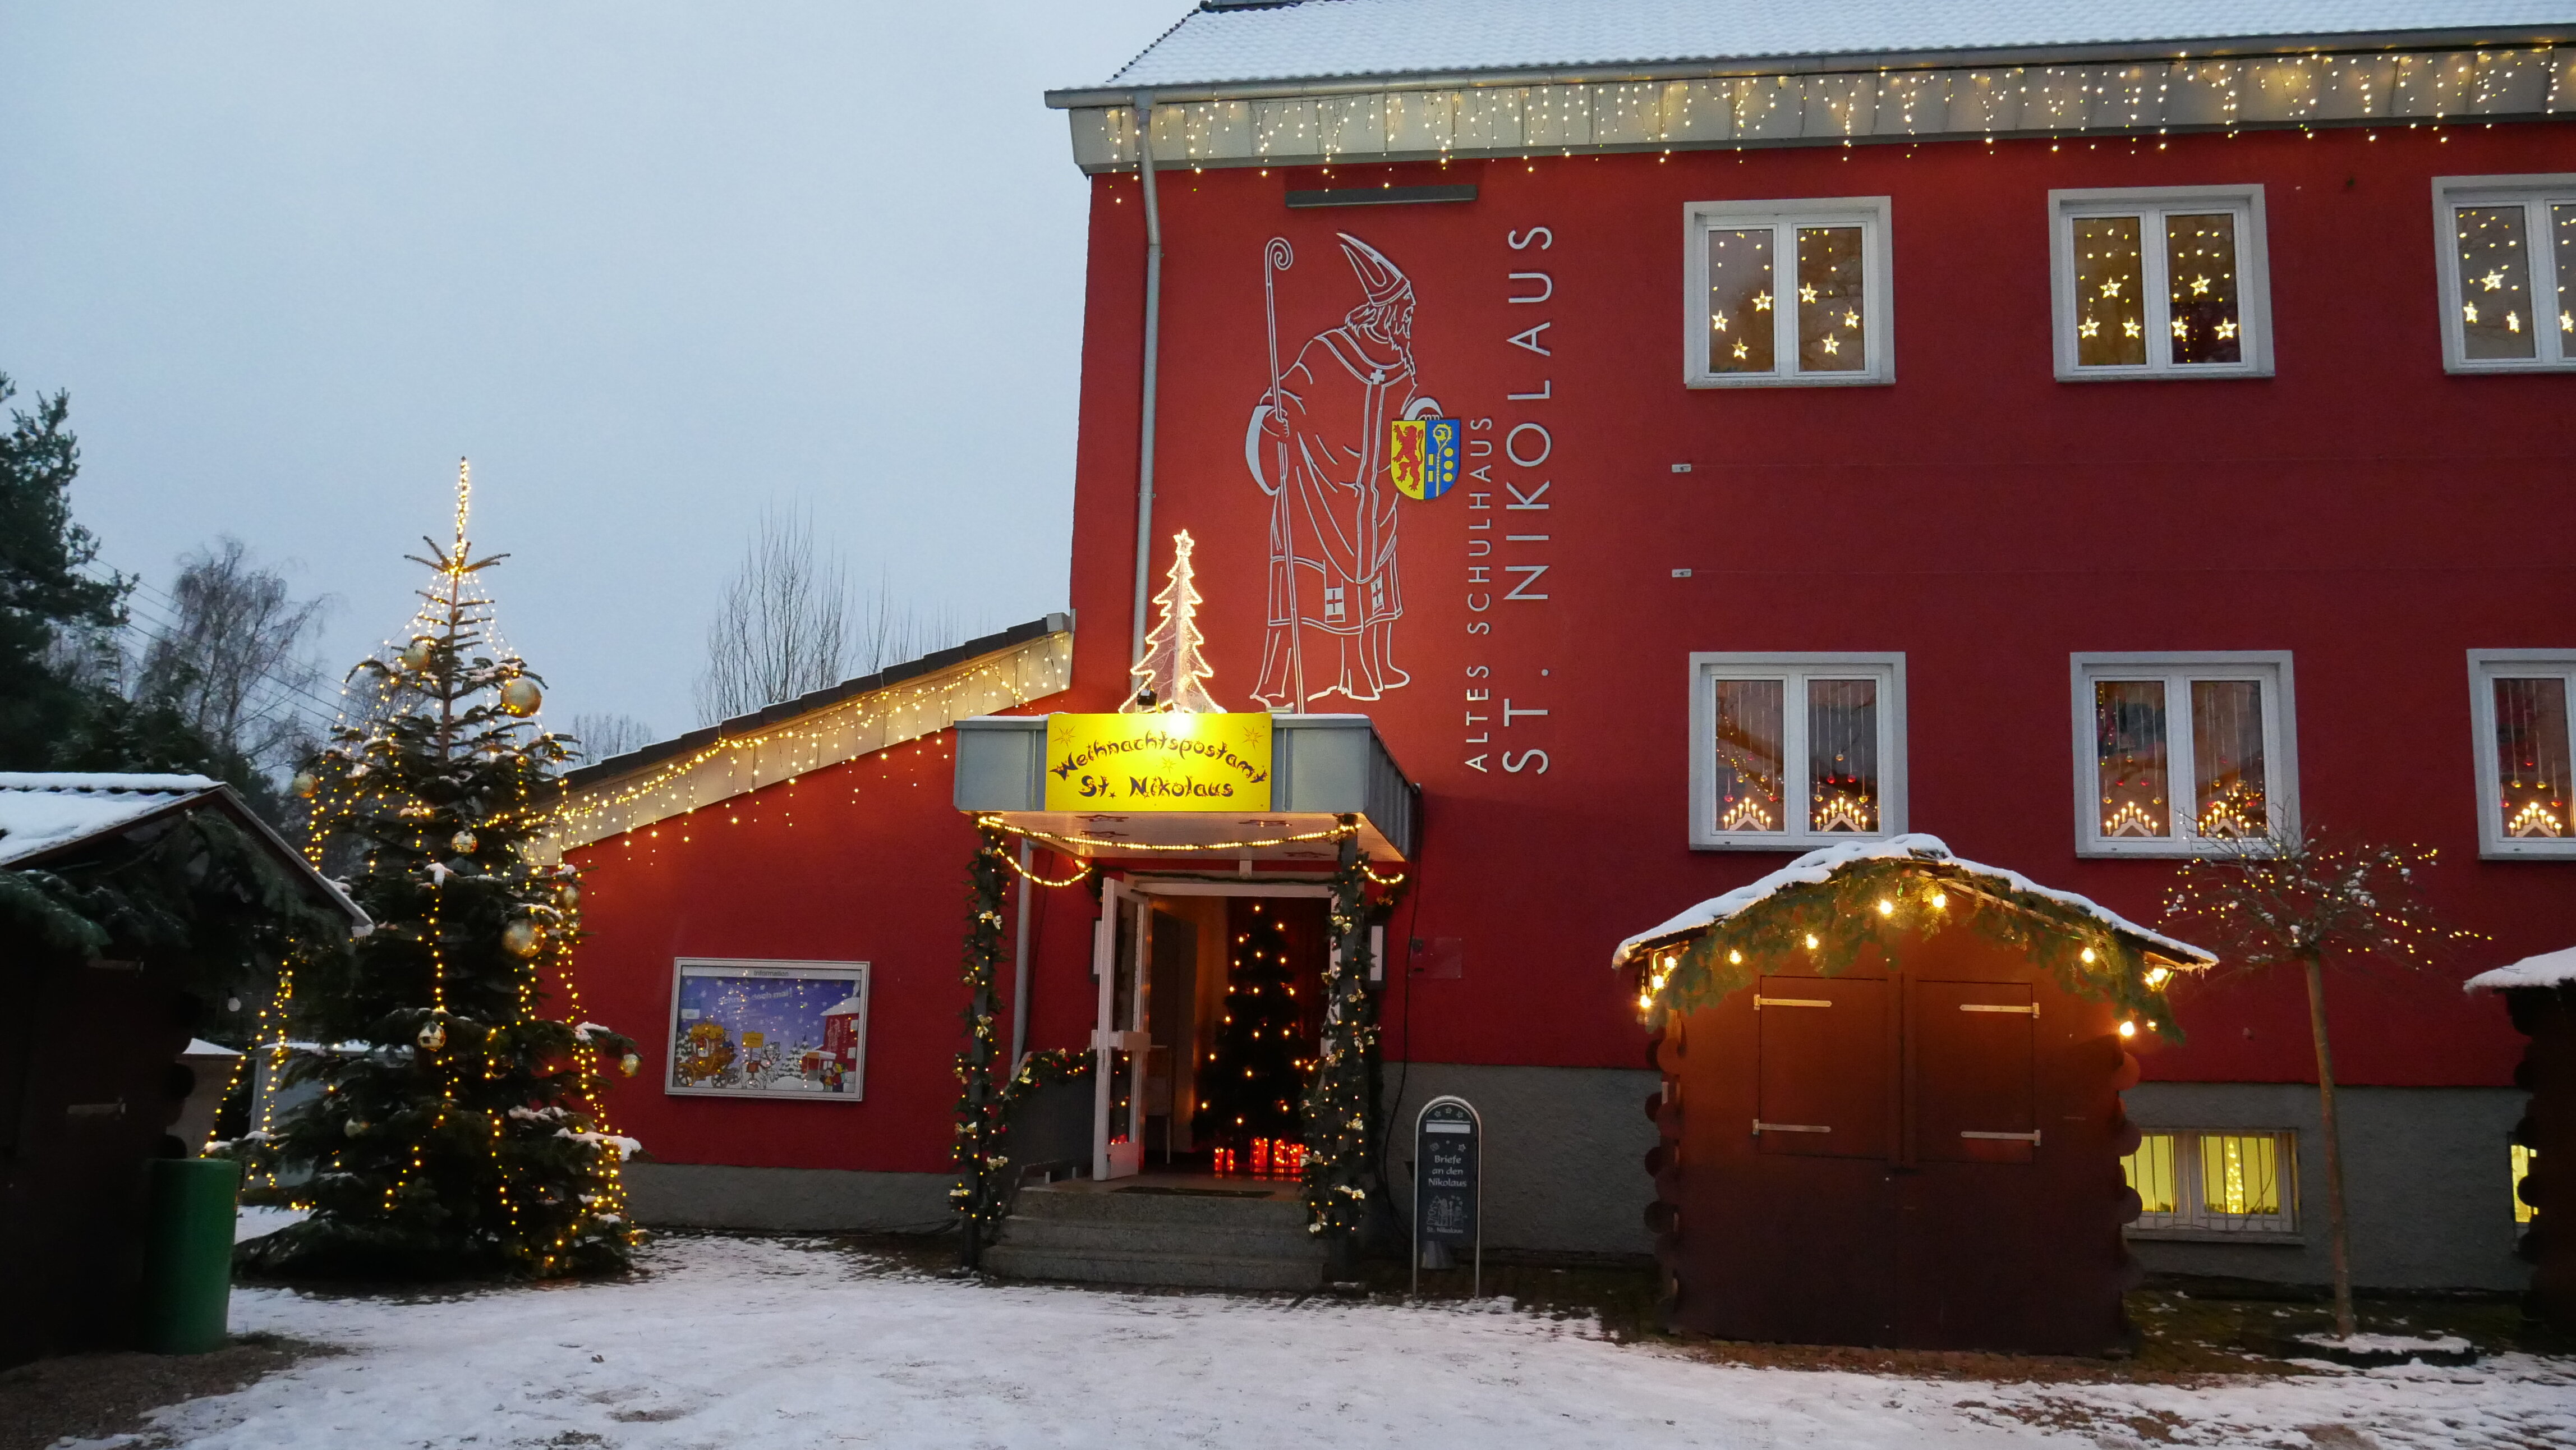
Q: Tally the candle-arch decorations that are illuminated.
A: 5